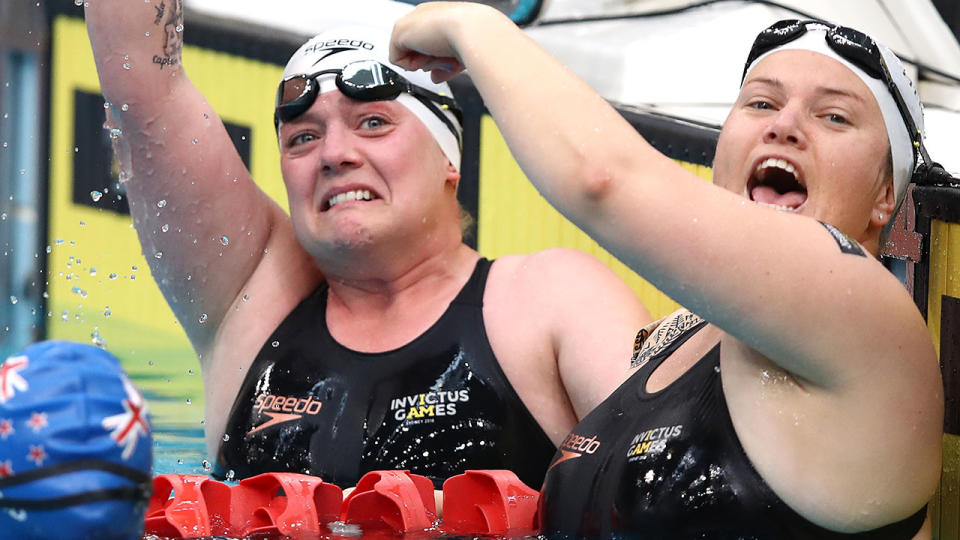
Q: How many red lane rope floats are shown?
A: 4